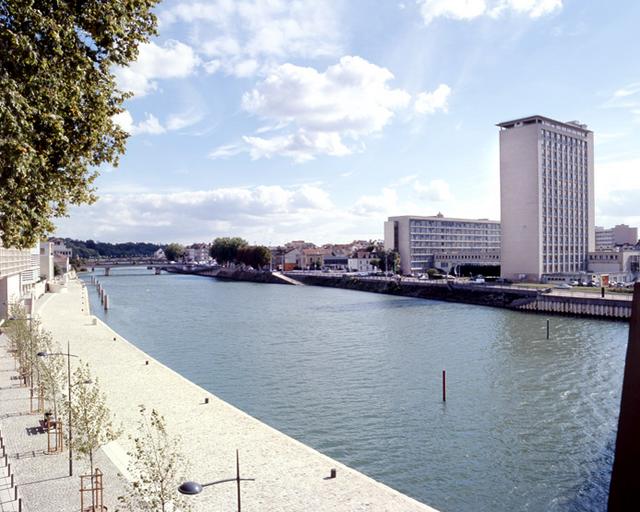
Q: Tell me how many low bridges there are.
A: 1